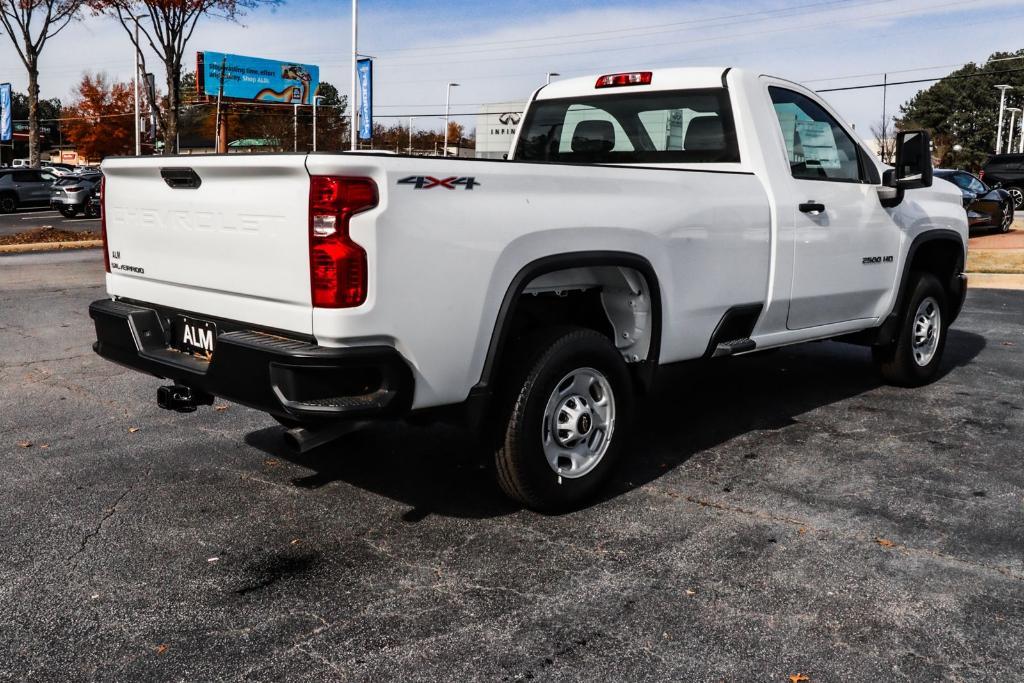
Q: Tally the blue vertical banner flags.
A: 2